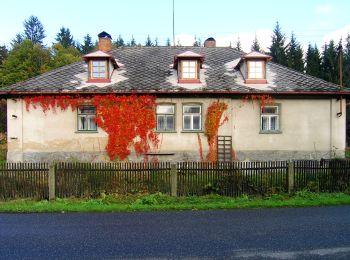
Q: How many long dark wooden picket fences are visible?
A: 1